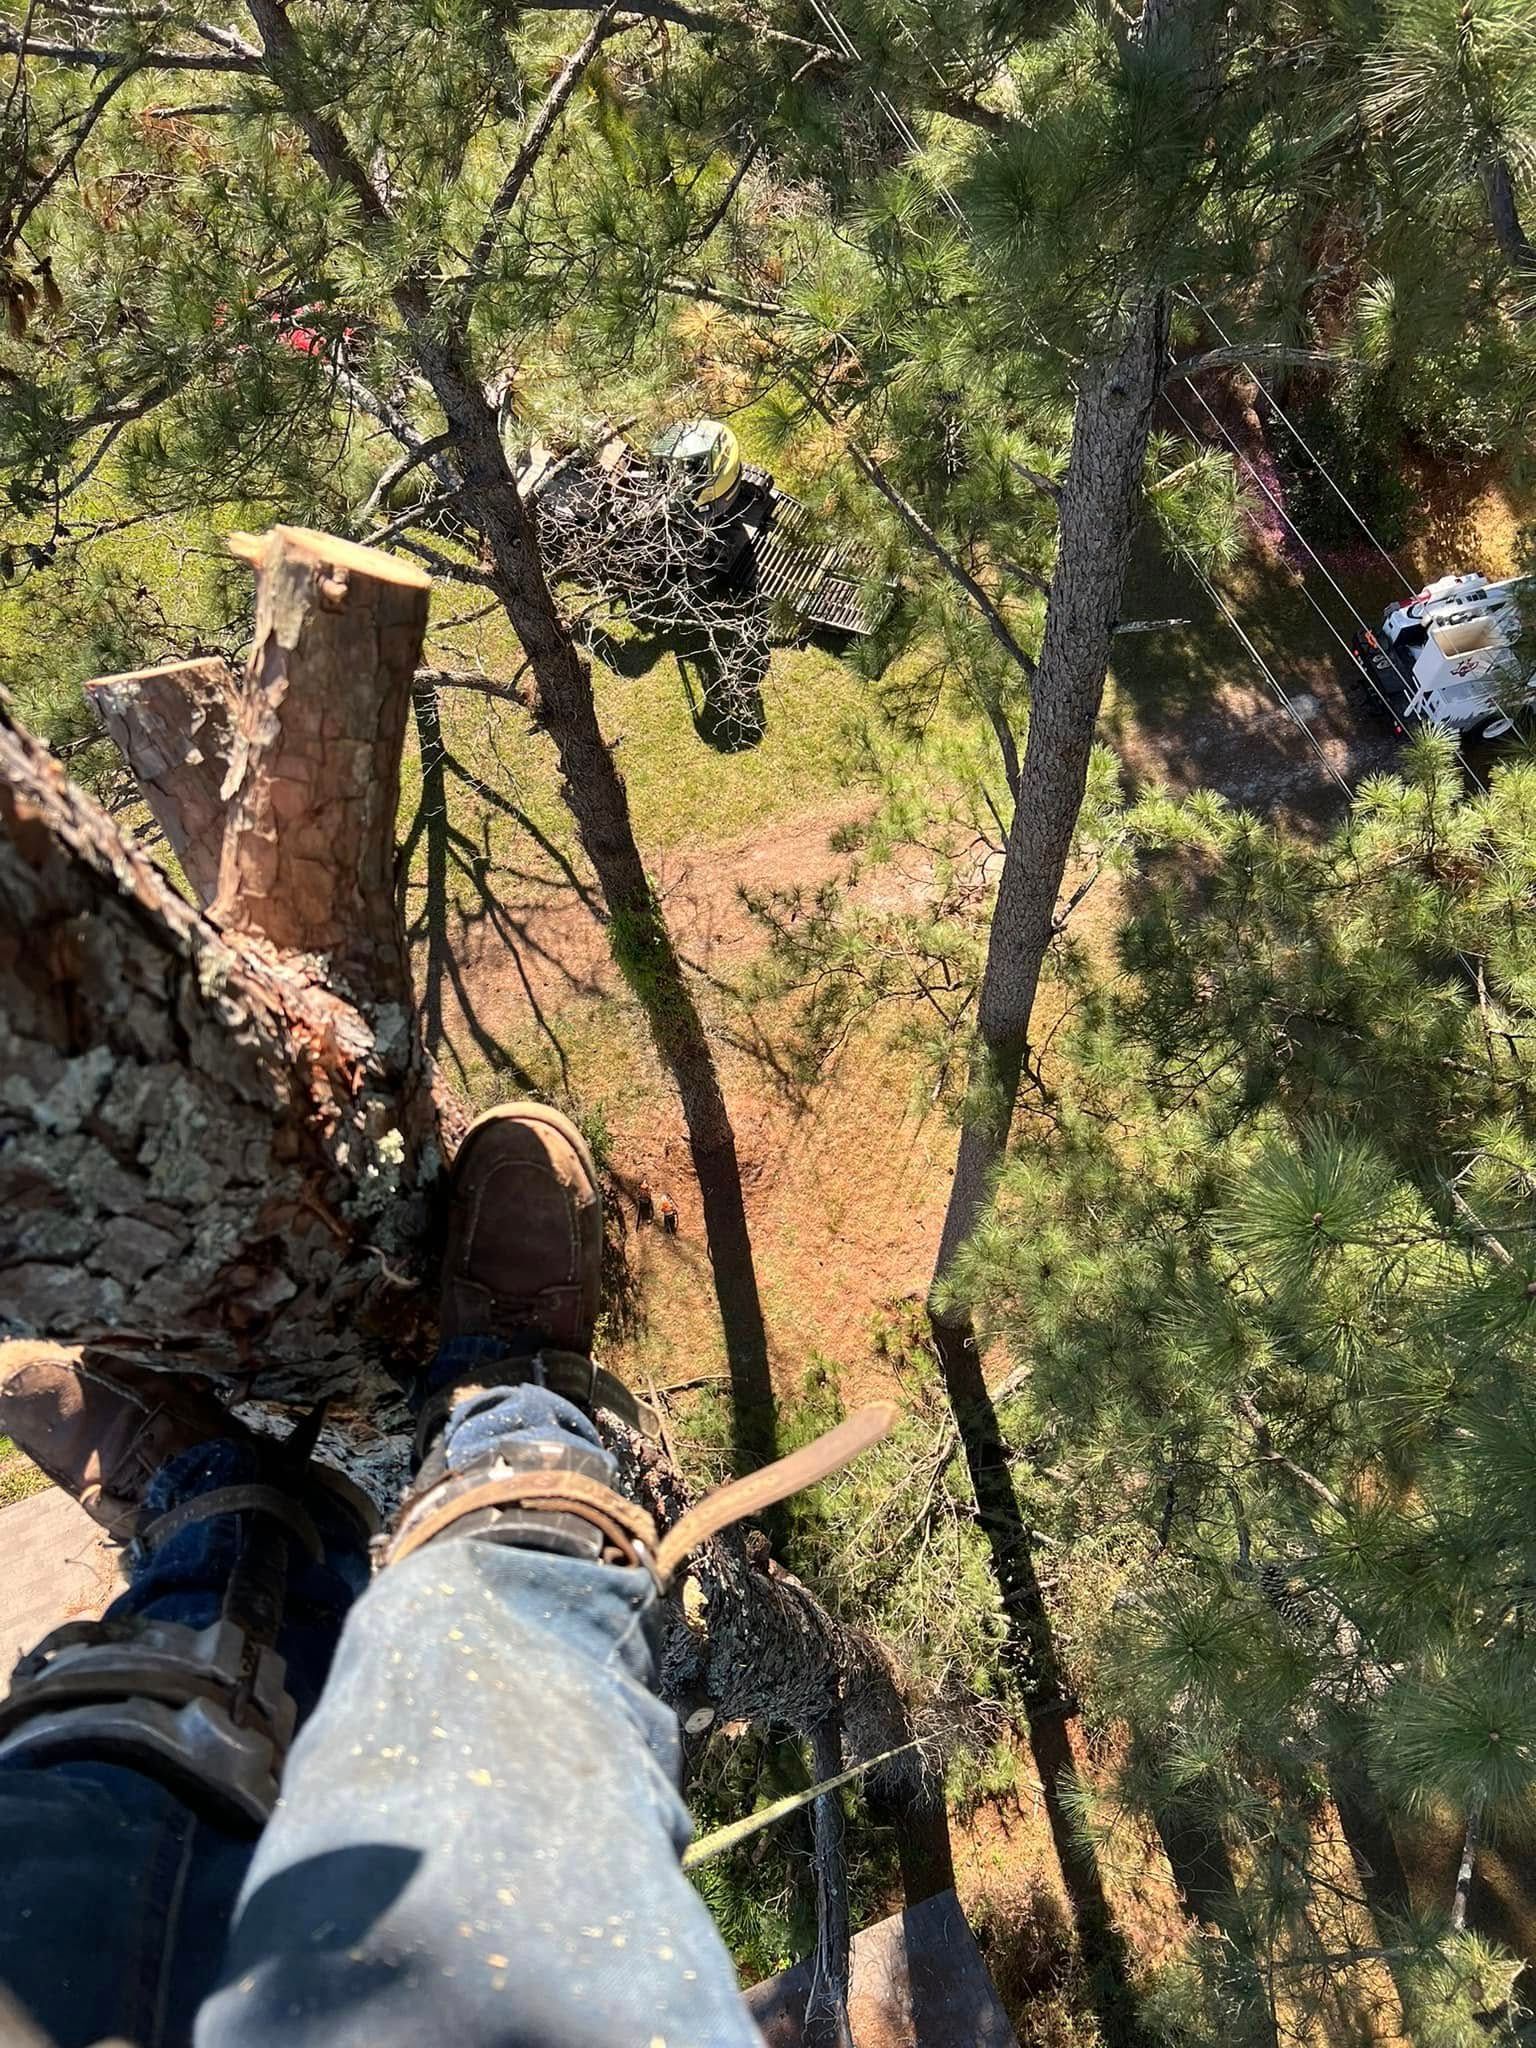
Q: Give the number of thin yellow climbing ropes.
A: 1